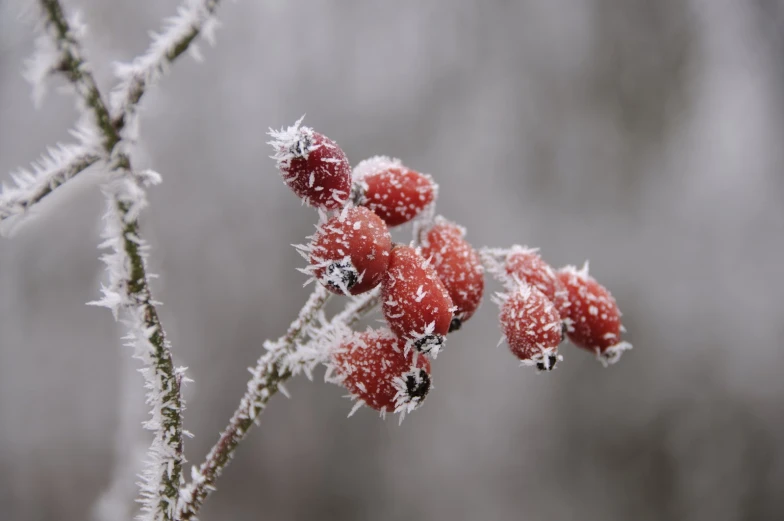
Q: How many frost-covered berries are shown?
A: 9